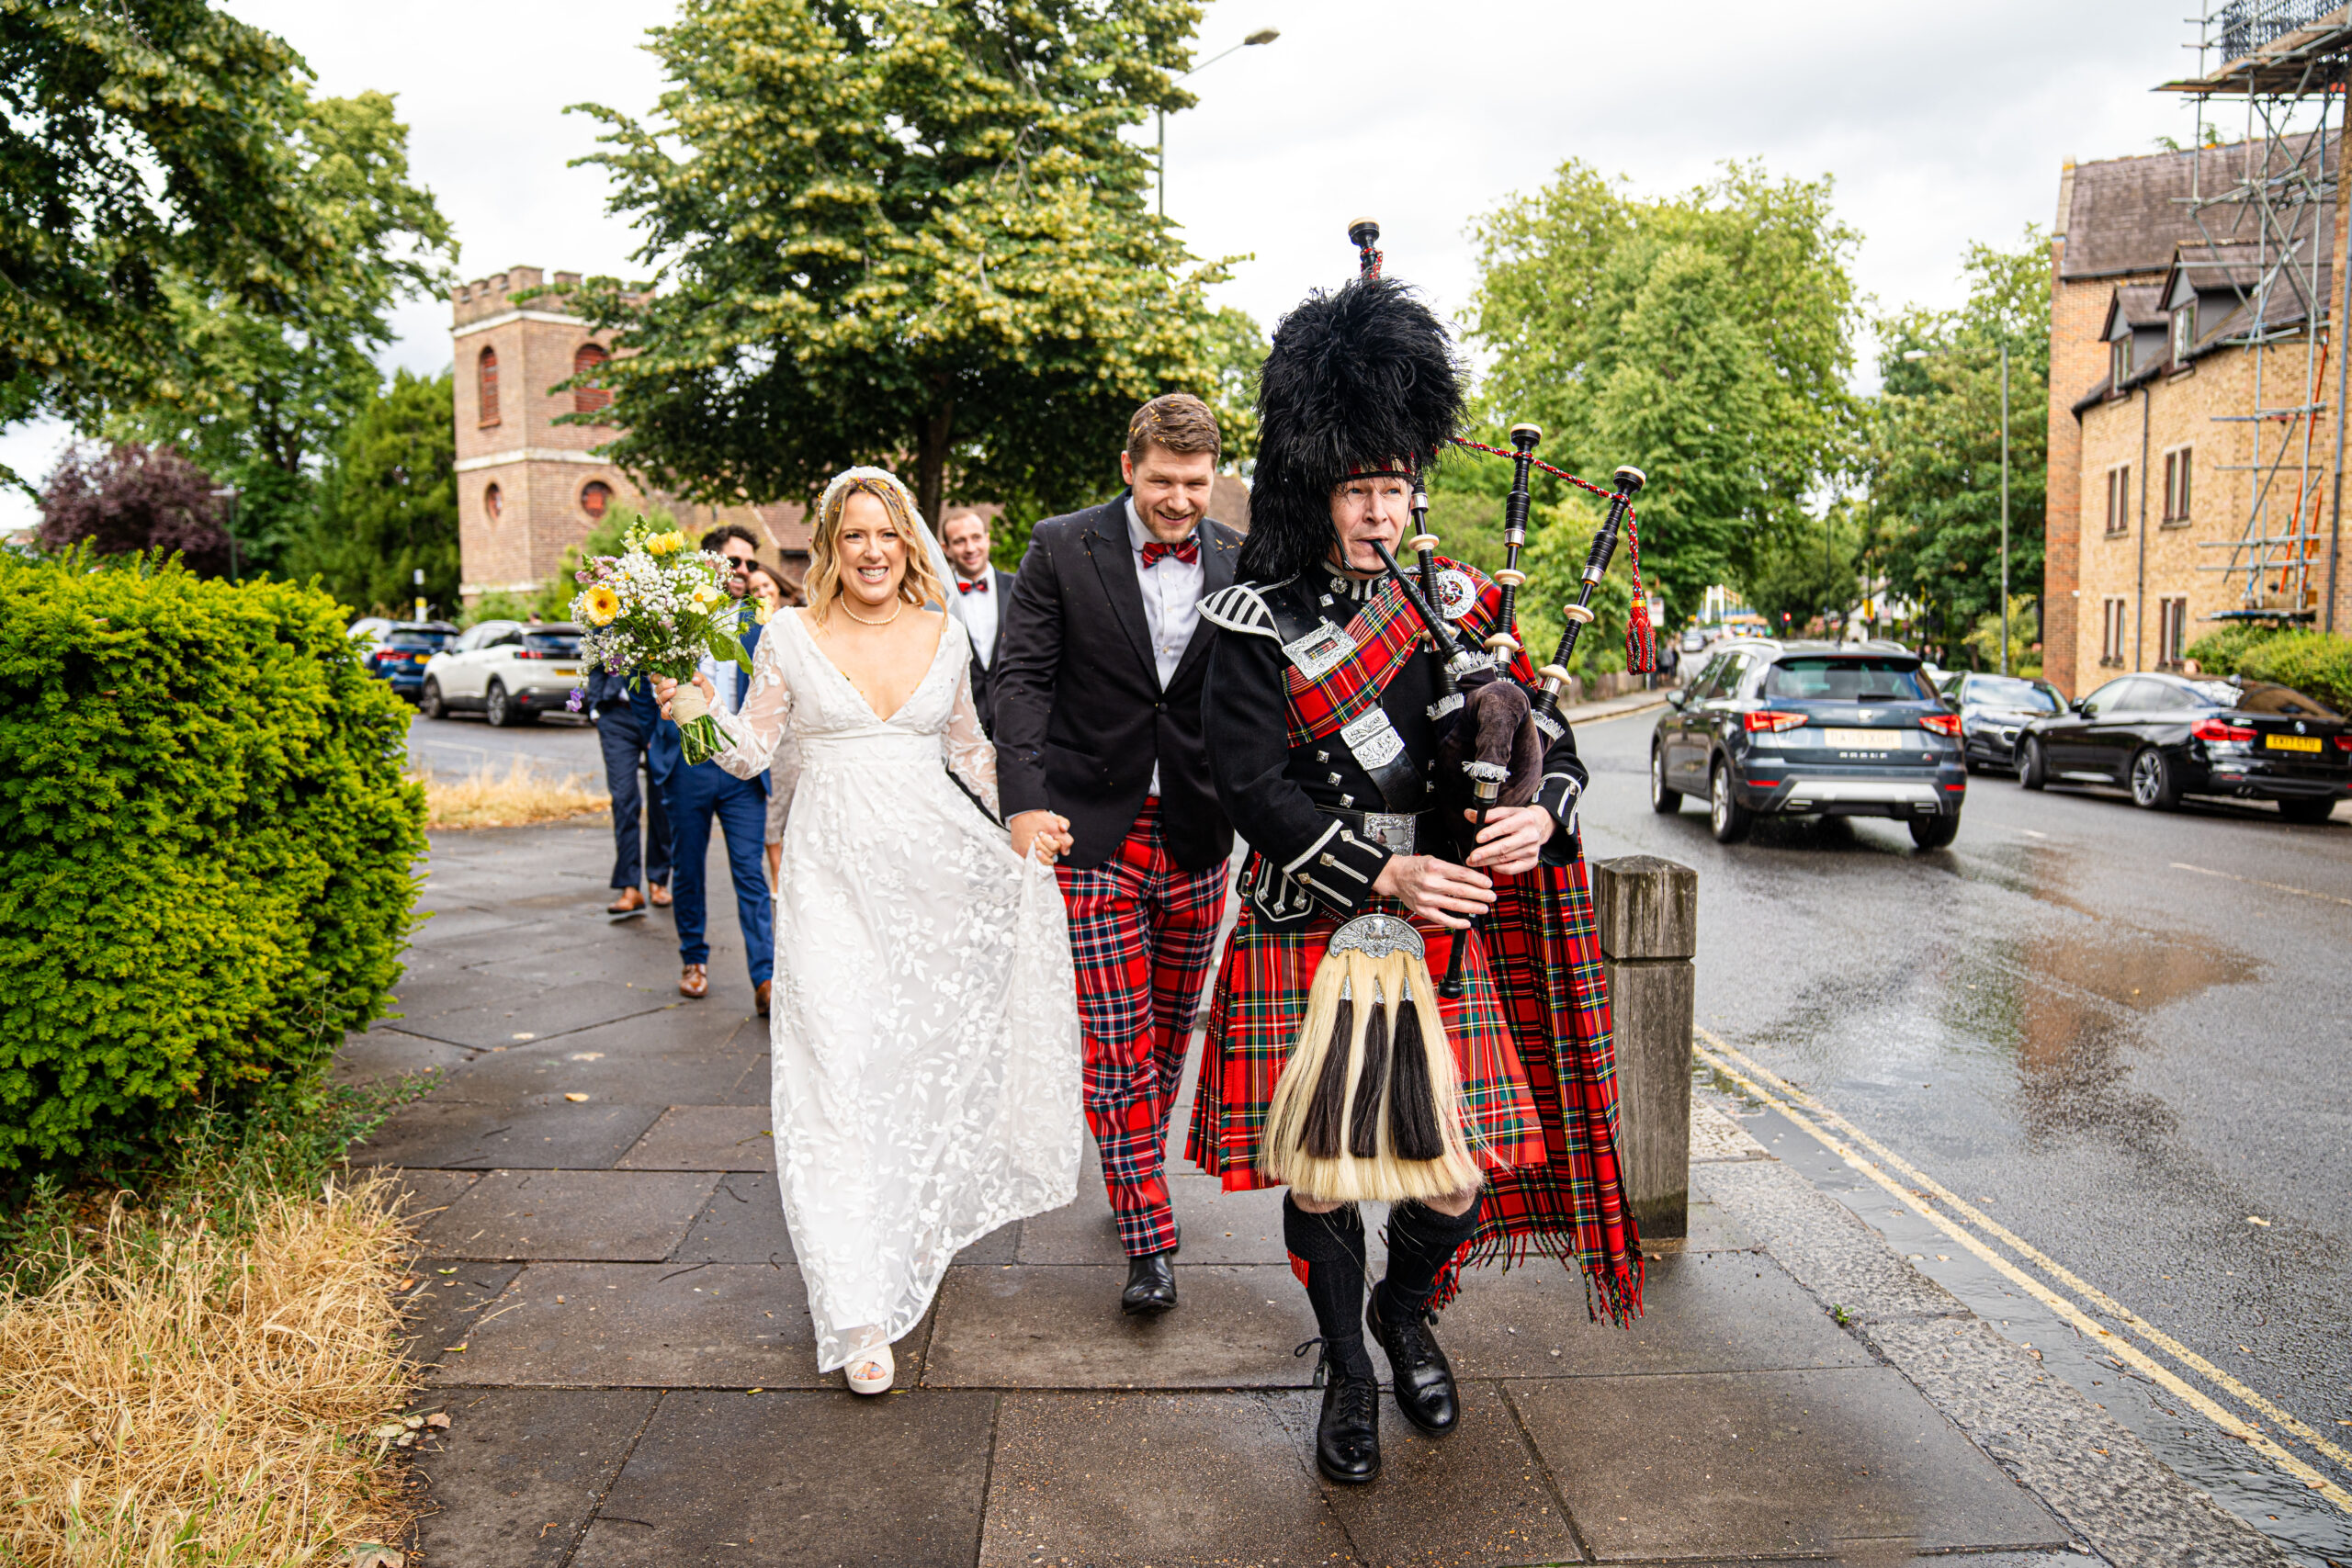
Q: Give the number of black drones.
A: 3